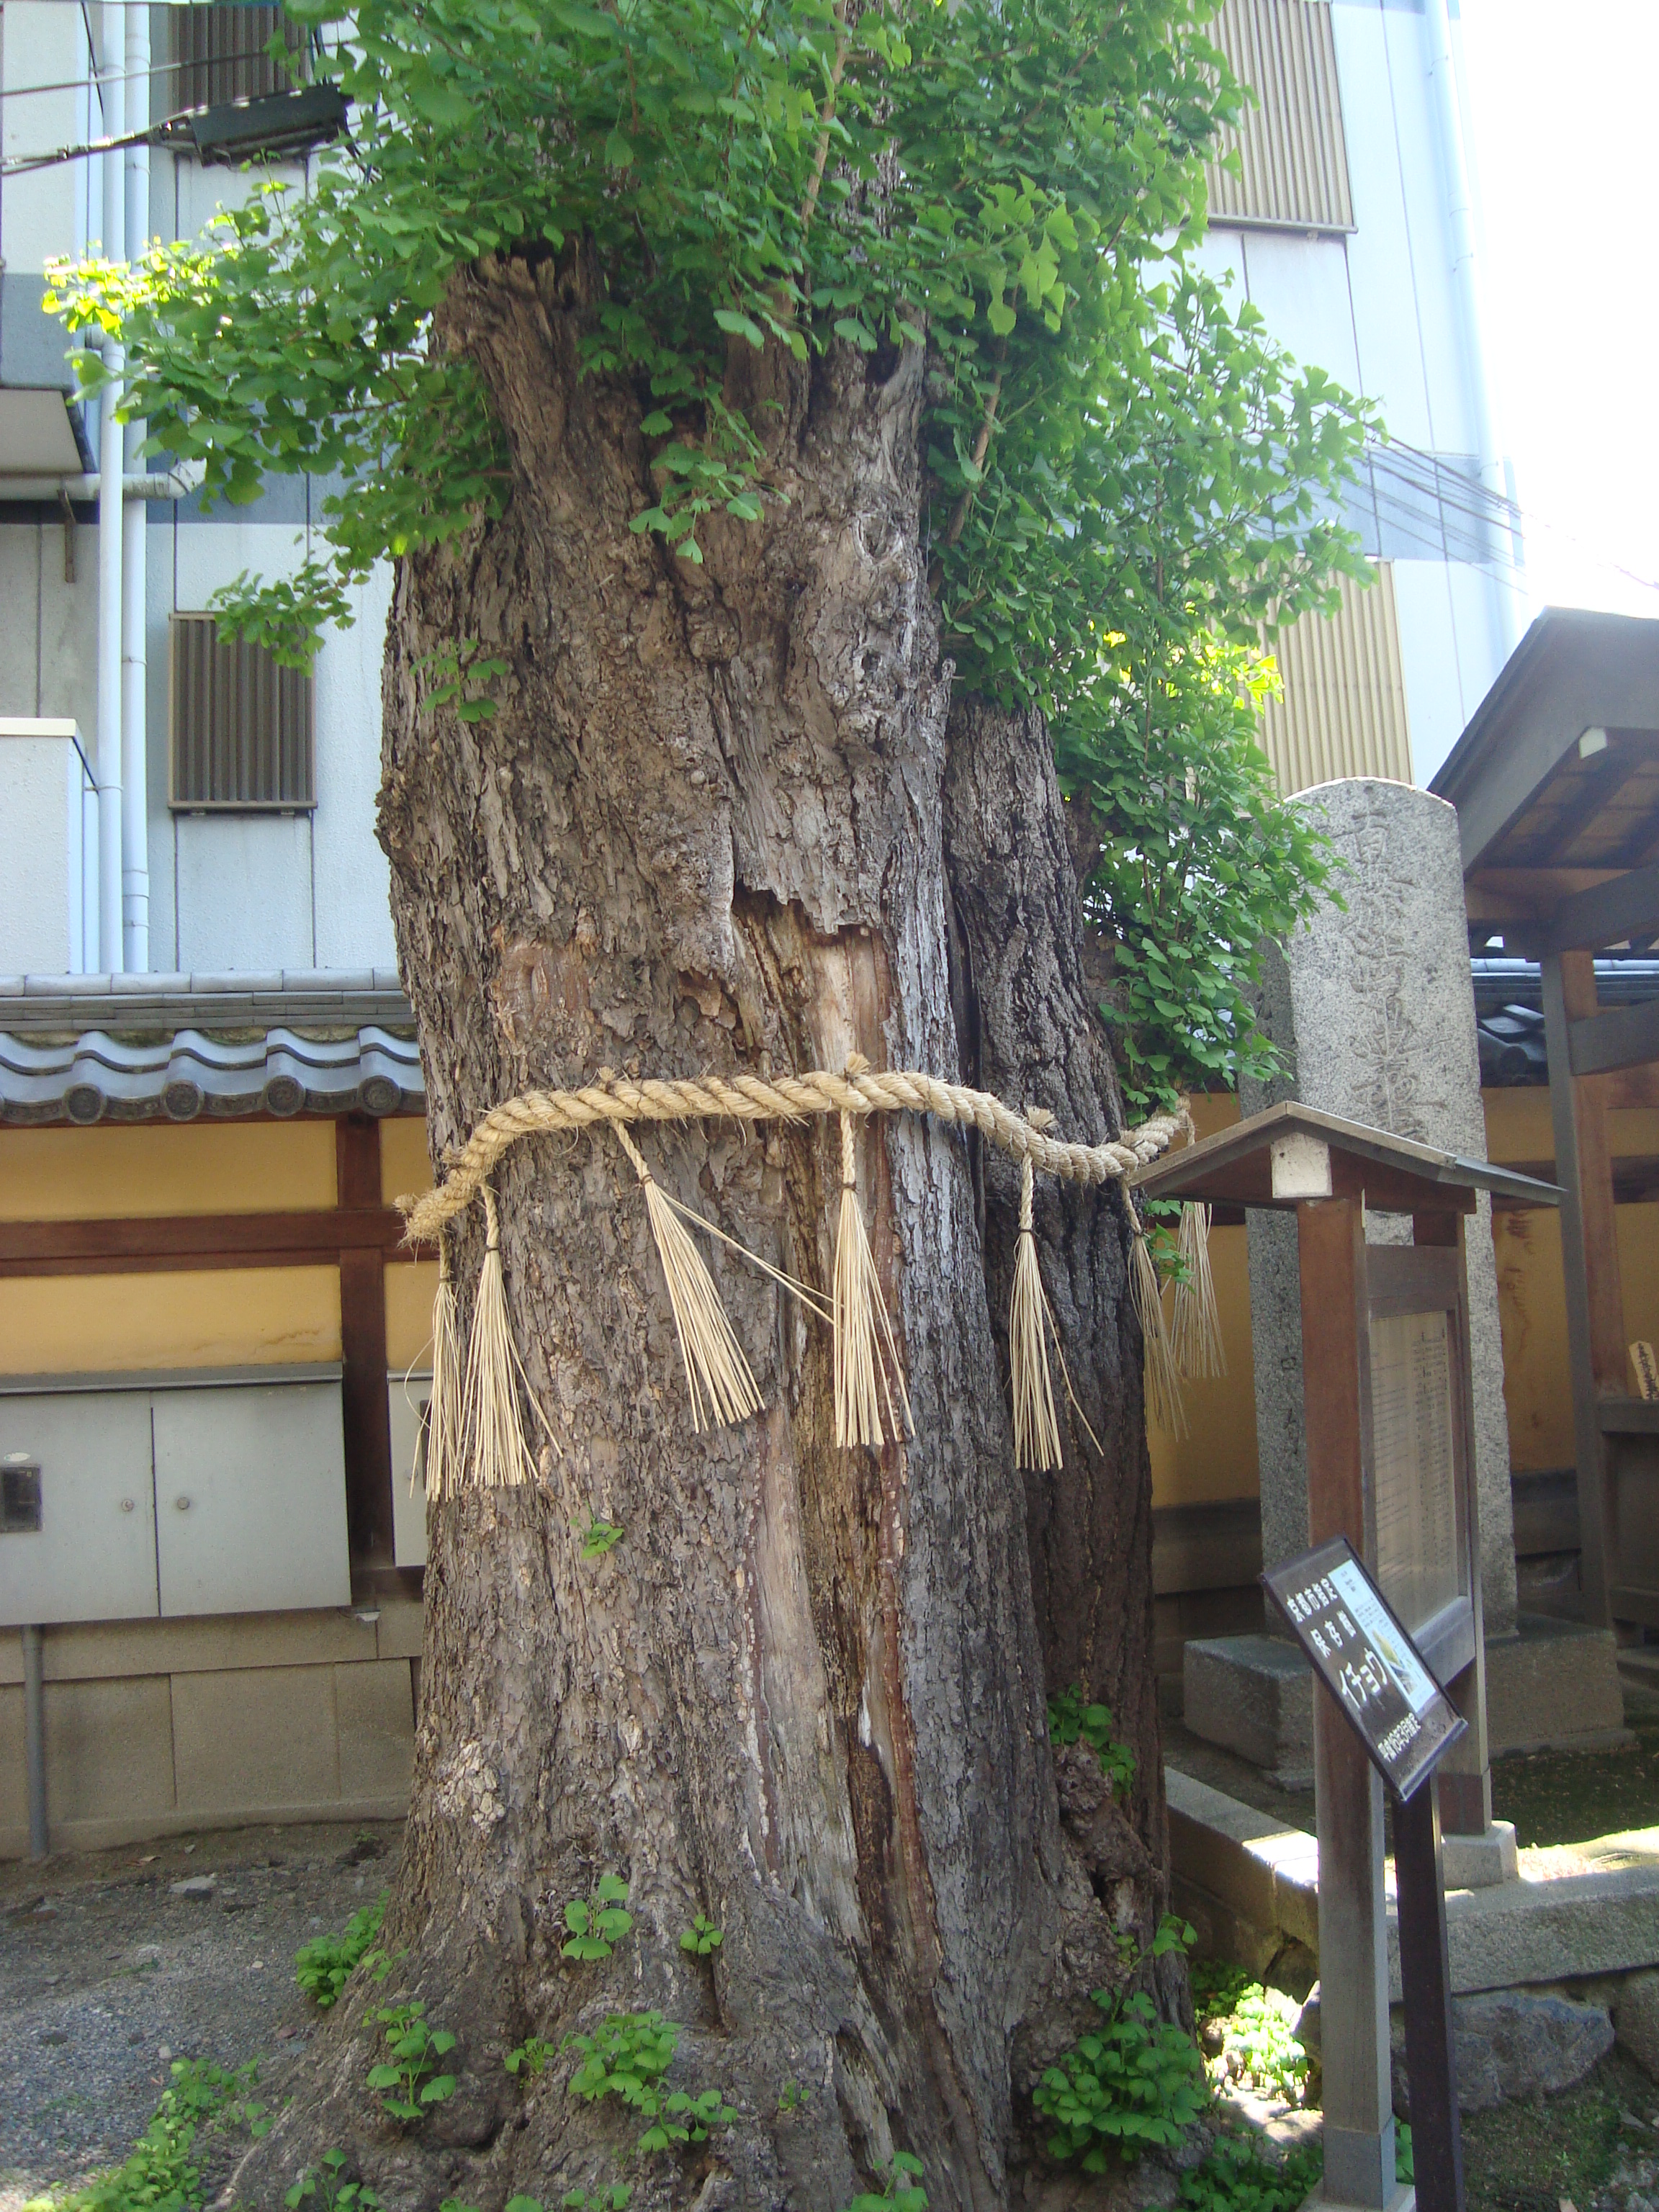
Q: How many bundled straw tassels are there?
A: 7